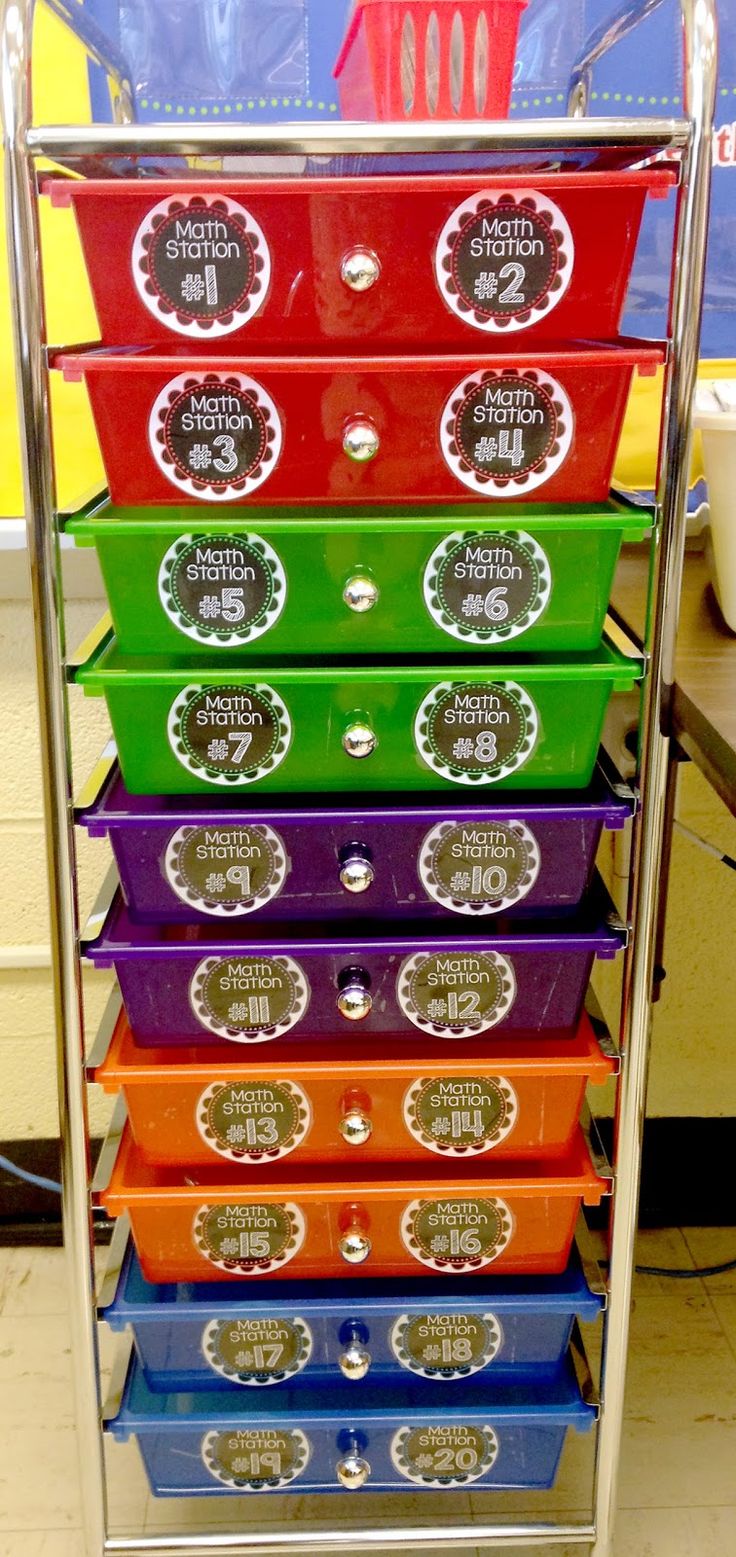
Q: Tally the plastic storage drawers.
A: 10